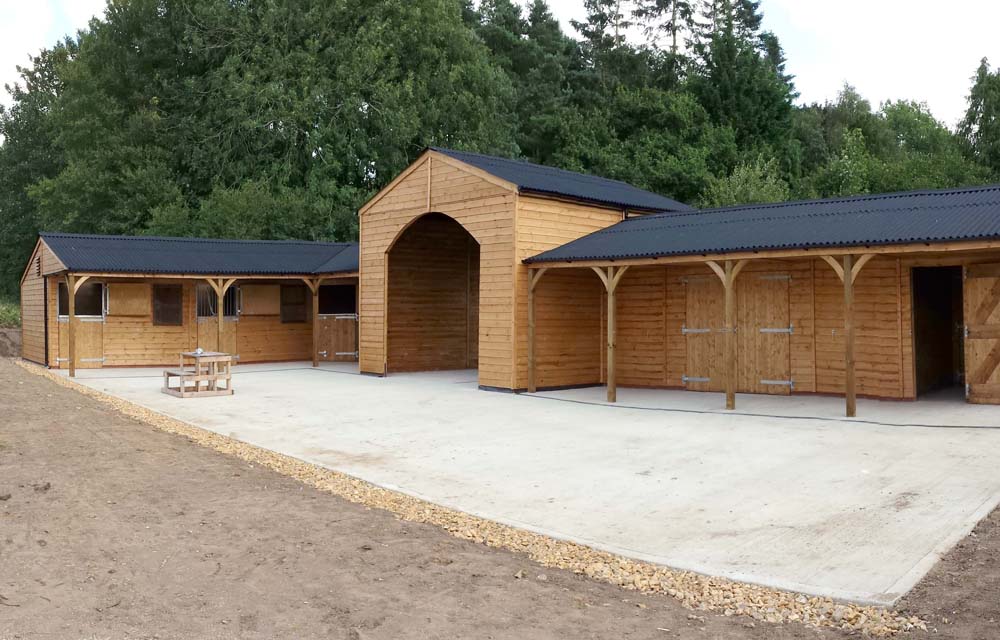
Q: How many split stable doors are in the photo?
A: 3